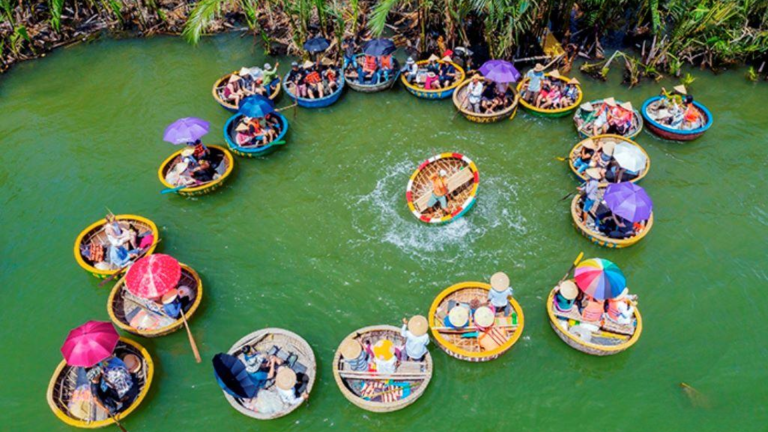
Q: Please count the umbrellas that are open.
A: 11